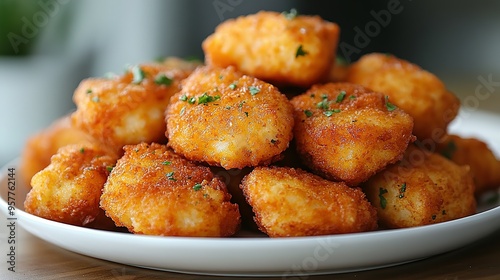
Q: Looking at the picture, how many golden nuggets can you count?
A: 11